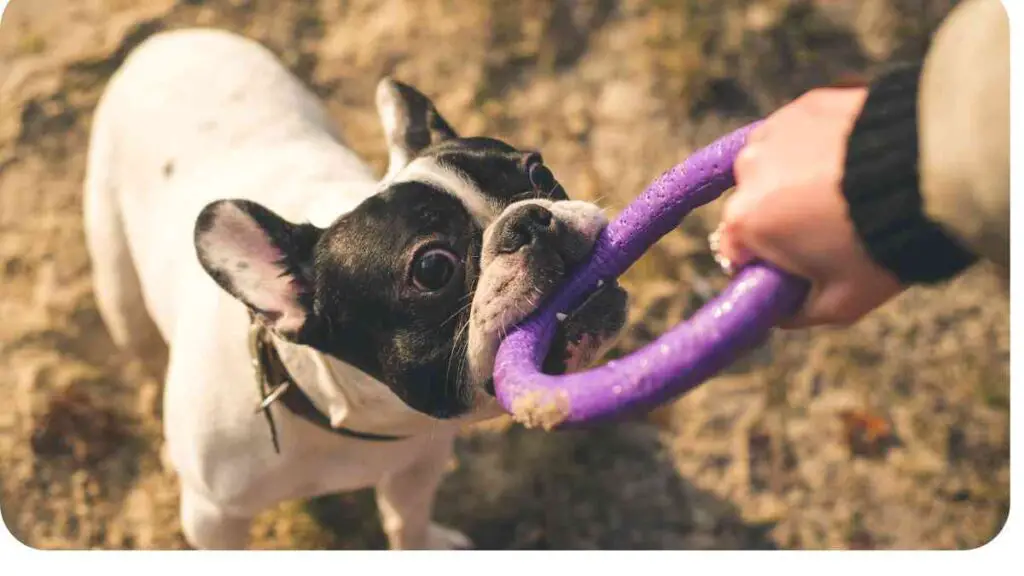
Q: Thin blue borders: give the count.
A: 0